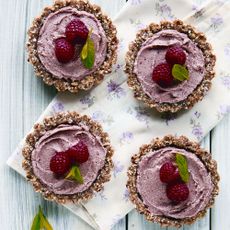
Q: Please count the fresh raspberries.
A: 8